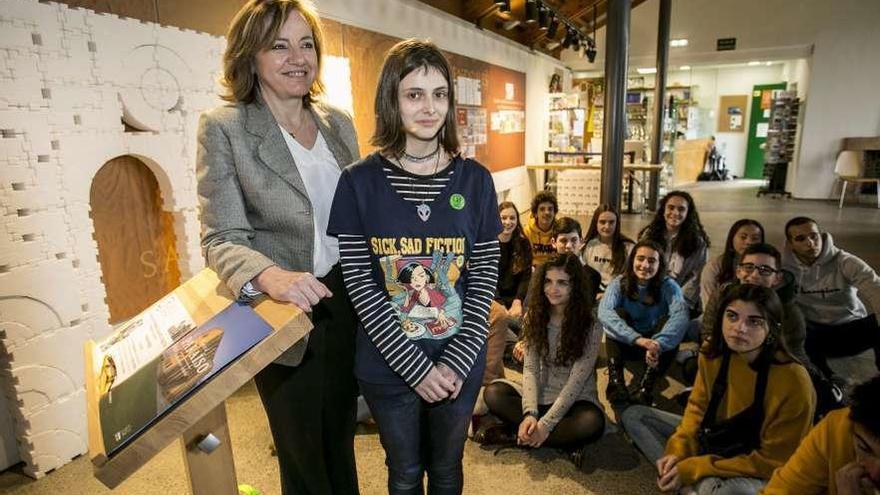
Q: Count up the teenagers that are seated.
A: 12